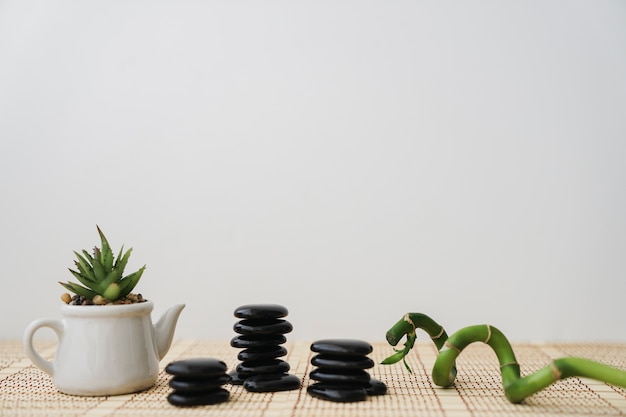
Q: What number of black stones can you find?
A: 15